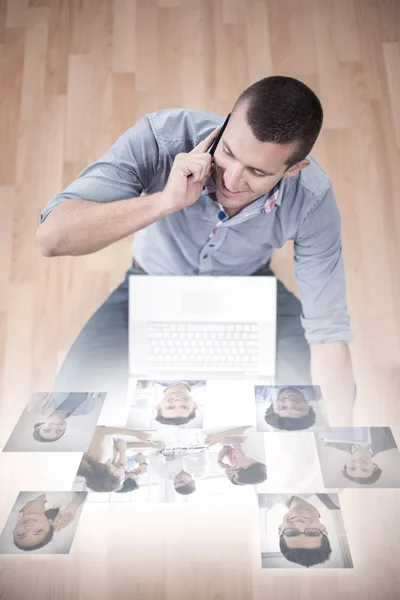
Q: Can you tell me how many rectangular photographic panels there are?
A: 7